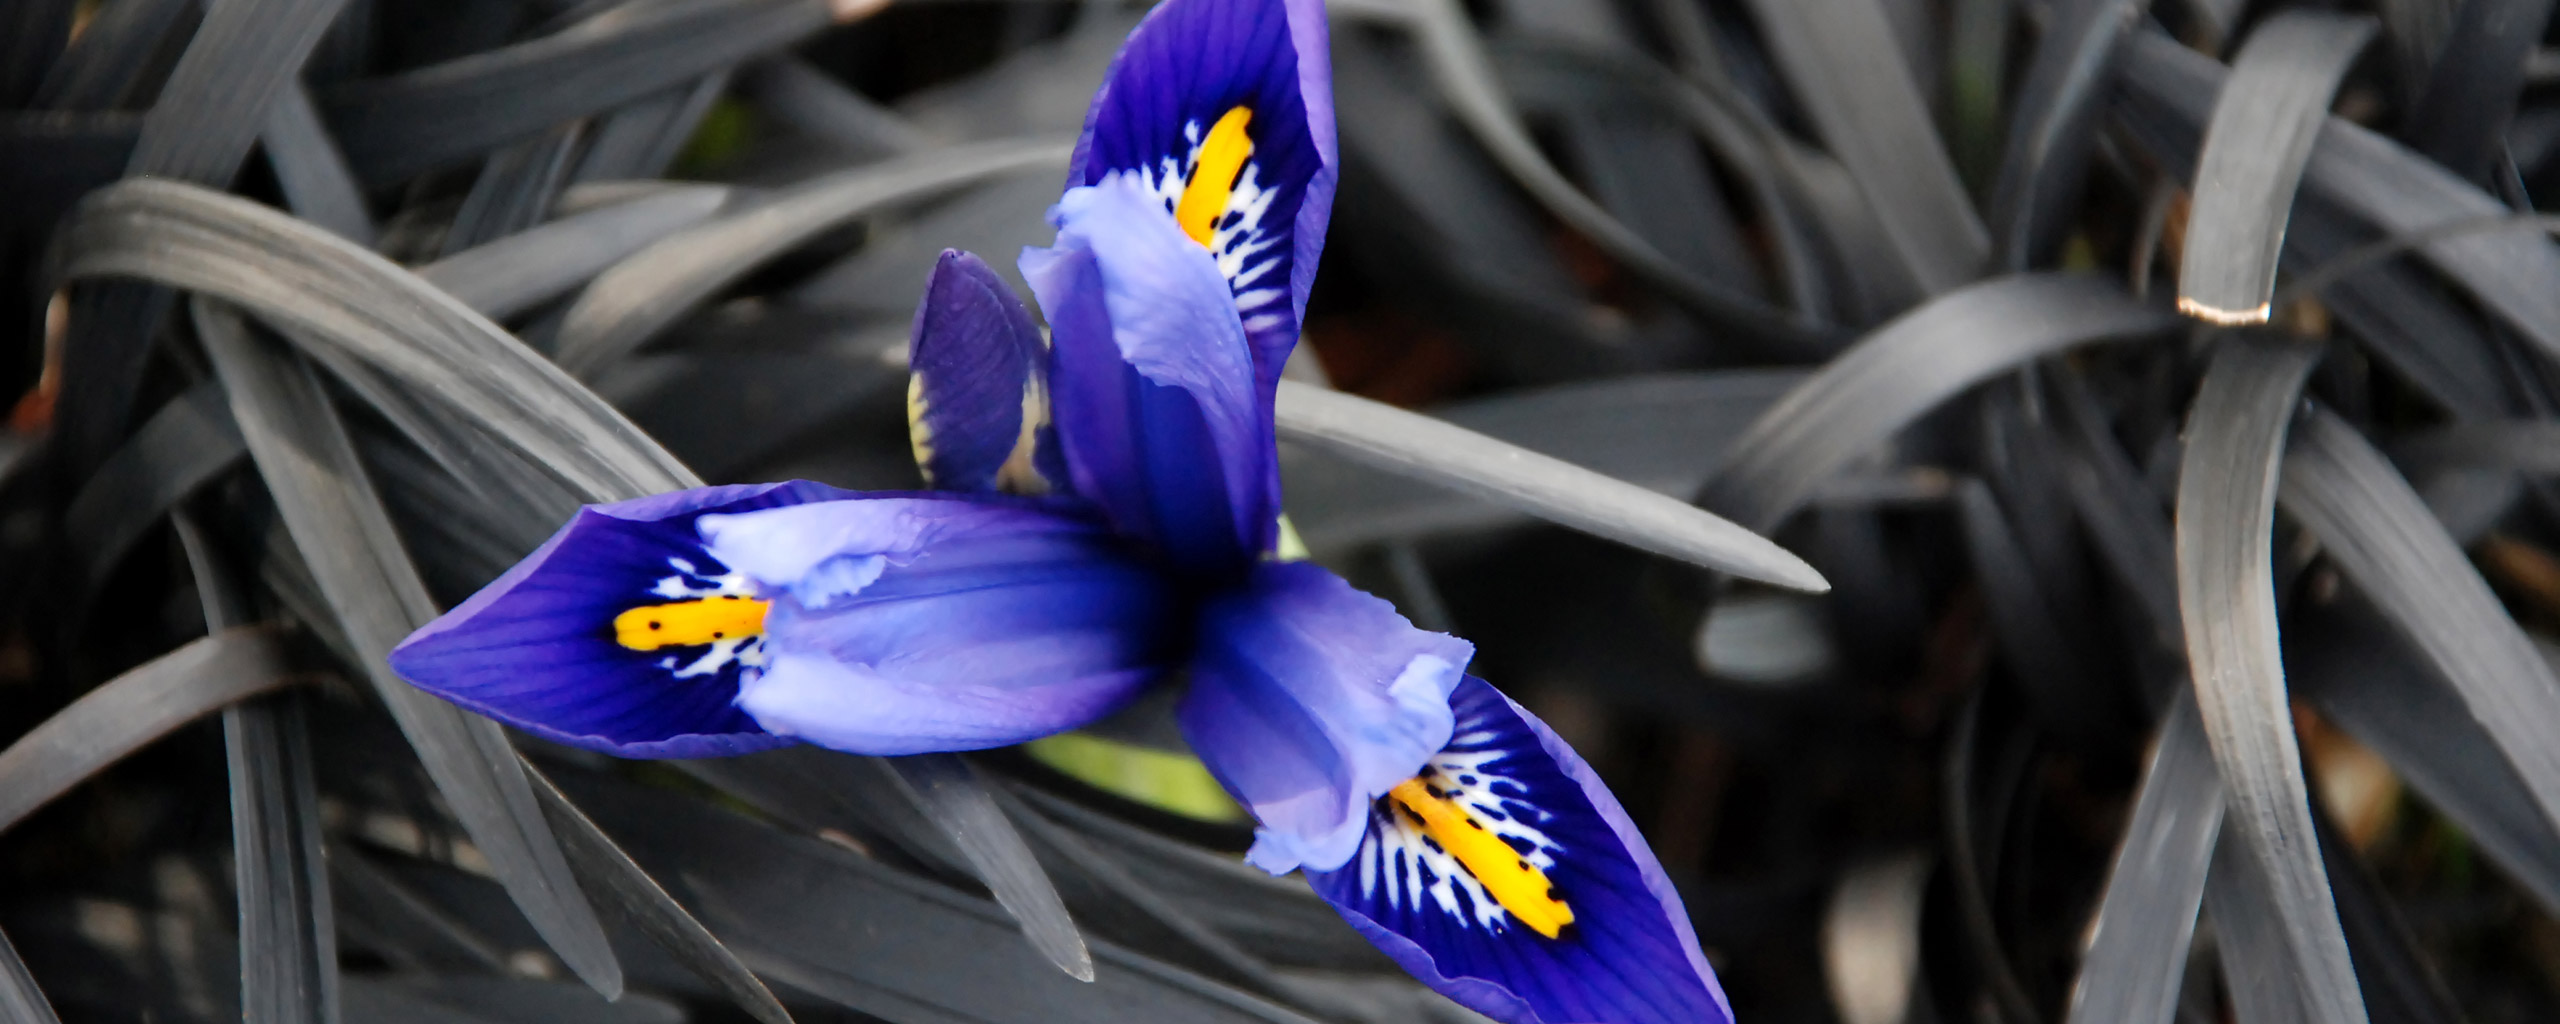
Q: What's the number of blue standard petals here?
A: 3